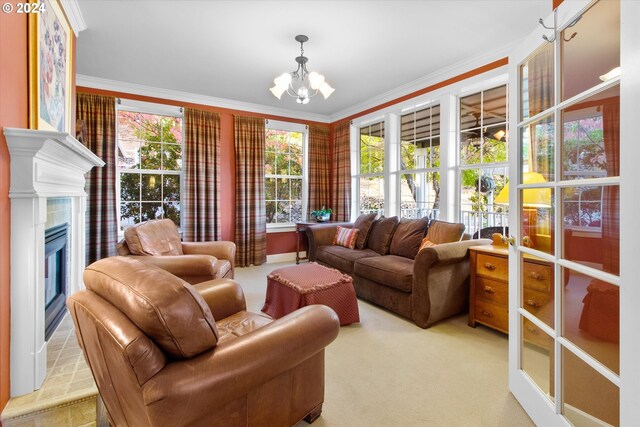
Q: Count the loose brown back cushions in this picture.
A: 4